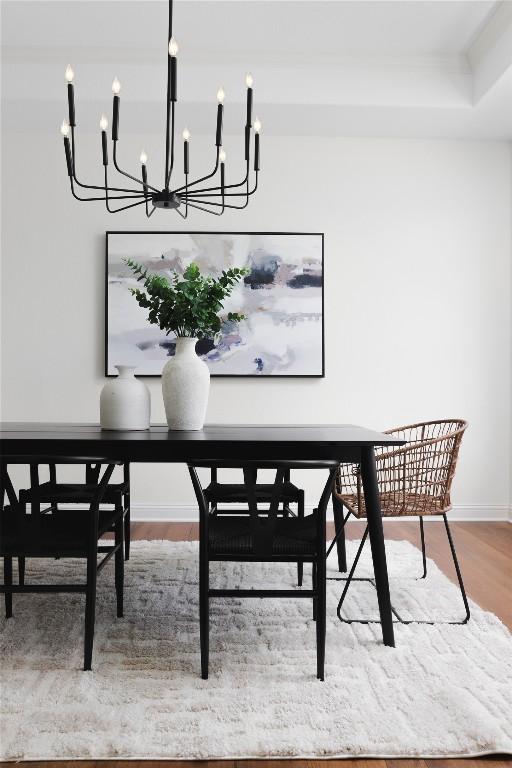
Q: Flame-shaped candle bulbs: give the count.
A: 11